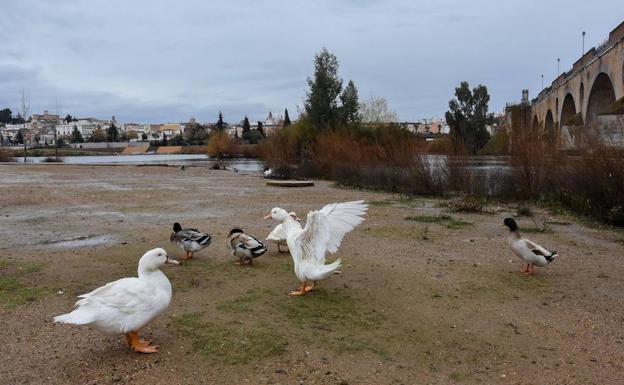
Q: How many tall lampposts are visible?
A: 3